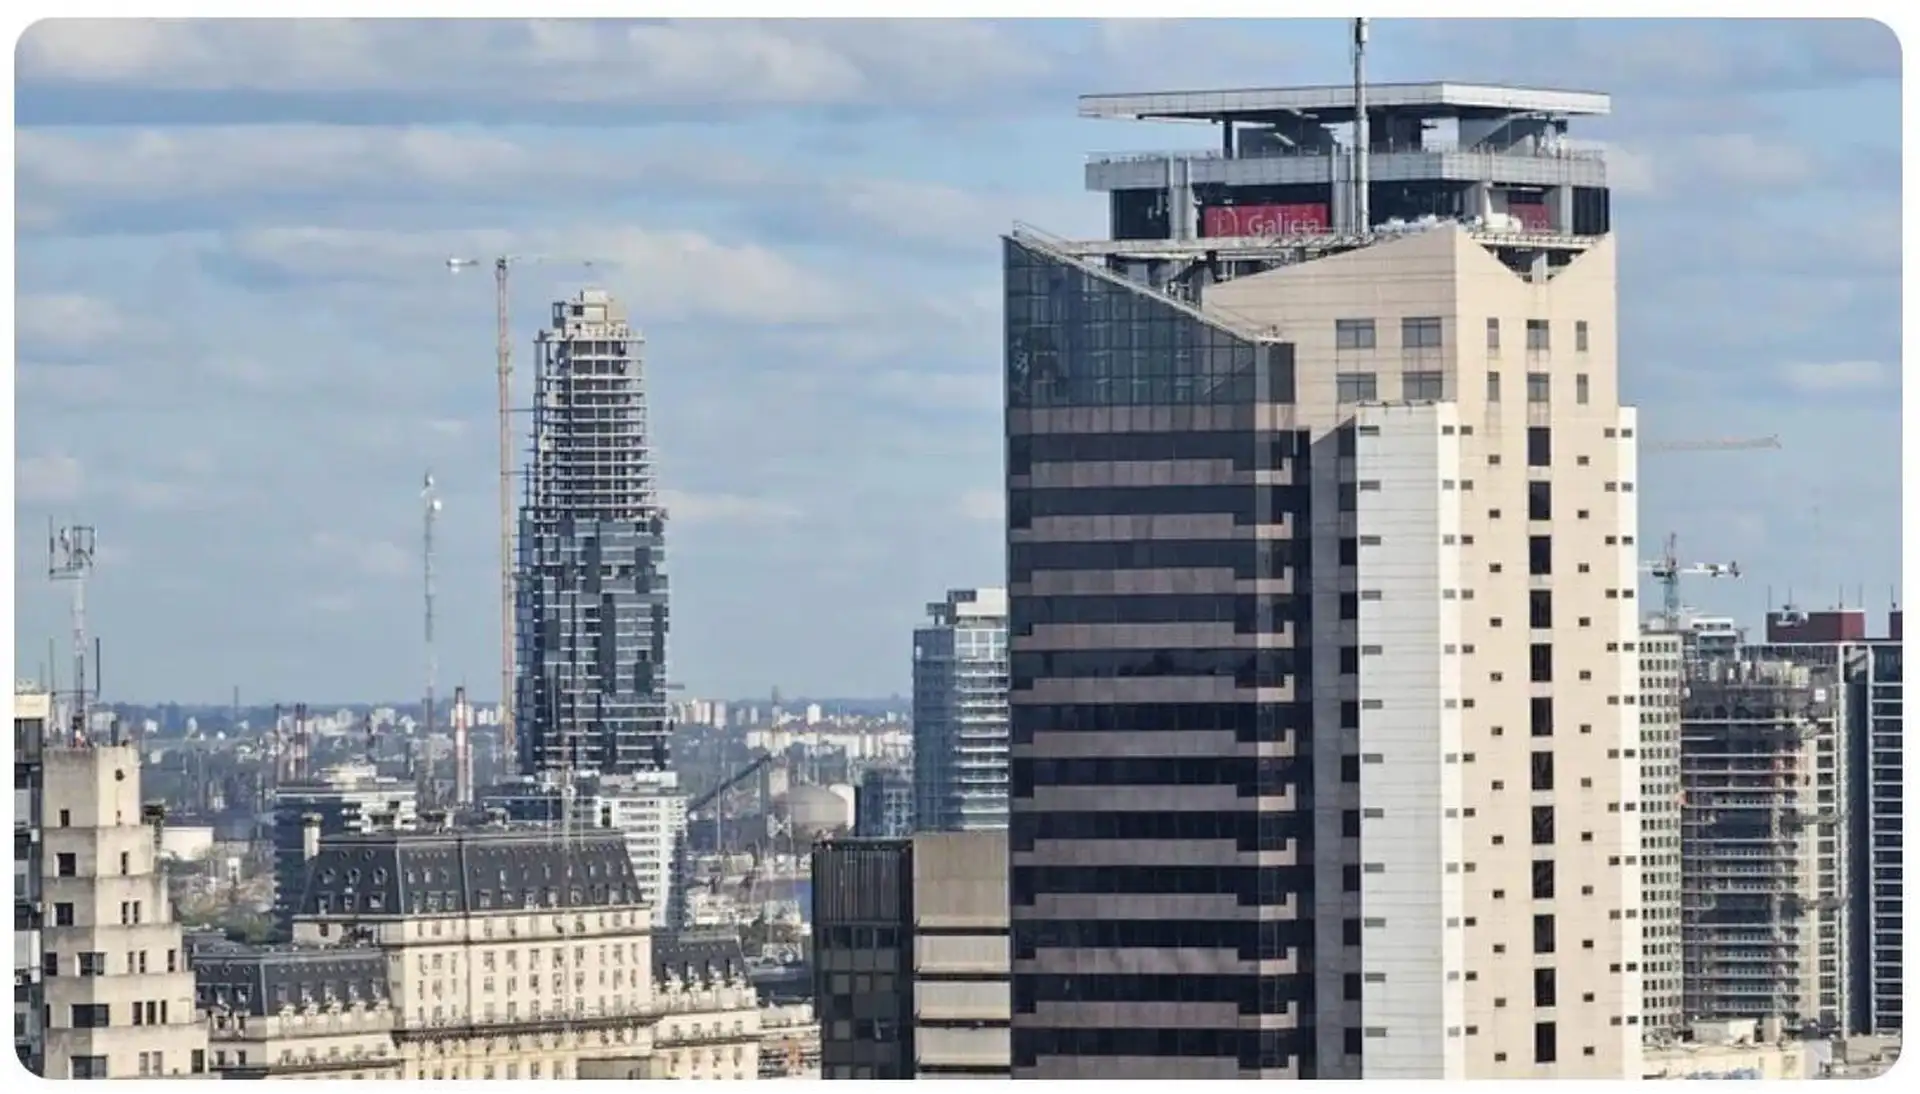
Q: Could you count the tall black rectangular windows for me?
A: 12